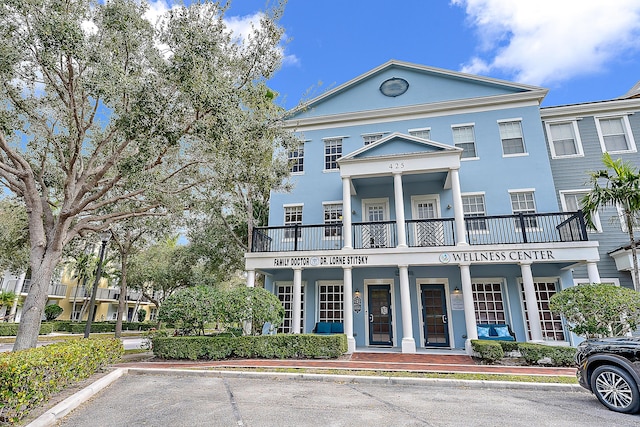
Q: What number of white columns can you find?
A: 10